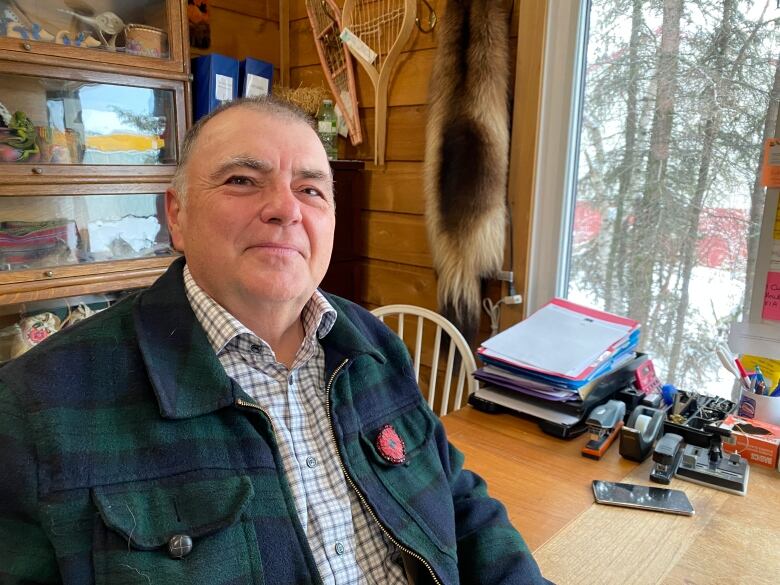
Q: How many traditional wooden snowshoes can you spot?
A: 2